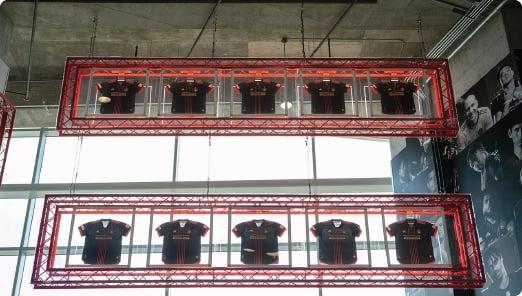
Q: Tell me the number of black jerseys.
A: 10